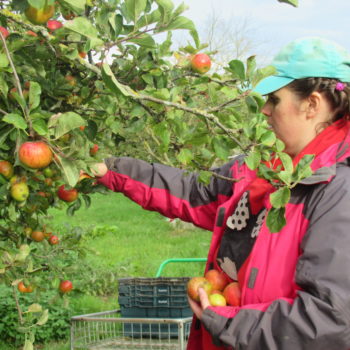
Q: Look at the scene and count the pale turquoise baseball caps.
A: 1